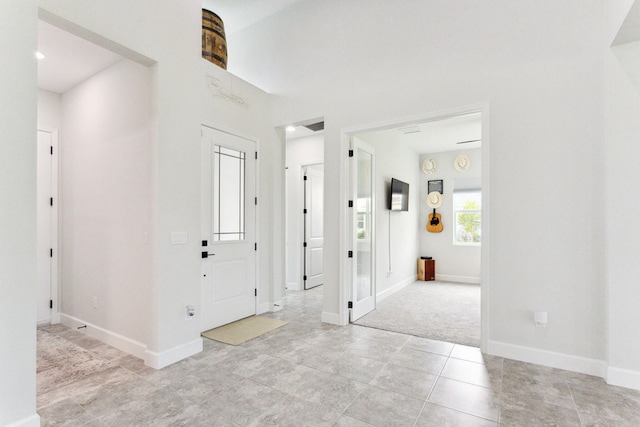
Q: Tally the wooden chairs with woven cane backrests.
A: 0